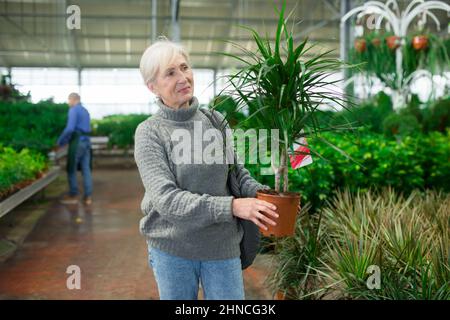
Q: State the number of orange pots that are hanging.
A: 4